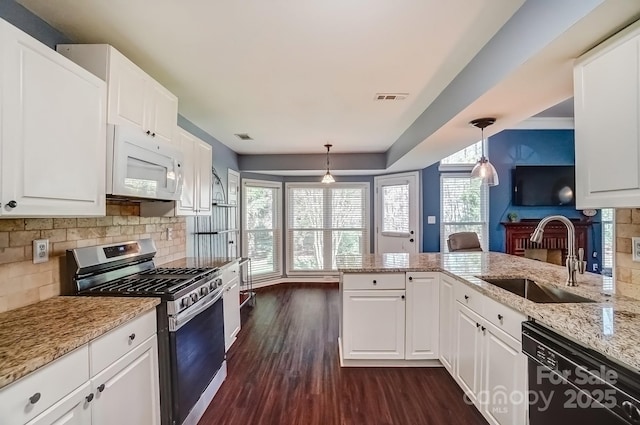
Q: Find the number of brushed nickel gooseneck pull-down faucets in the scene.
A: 1